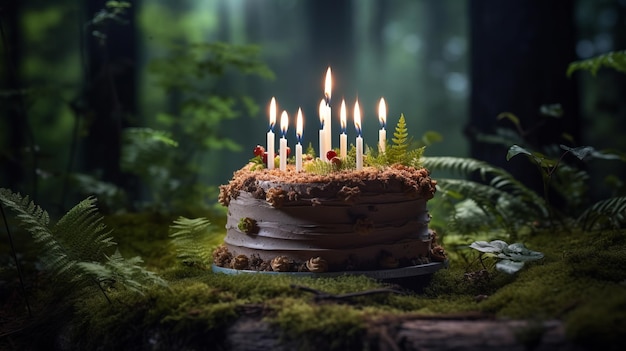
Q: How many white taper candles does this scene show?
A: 8